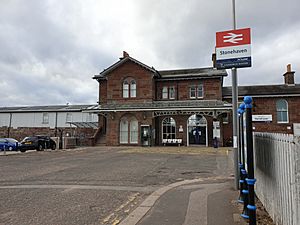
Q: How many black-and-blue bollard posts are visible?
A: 3